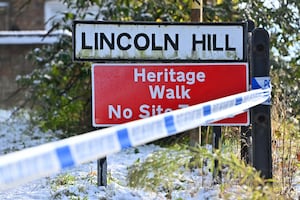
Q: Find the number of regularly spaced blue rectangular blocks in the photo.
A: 5